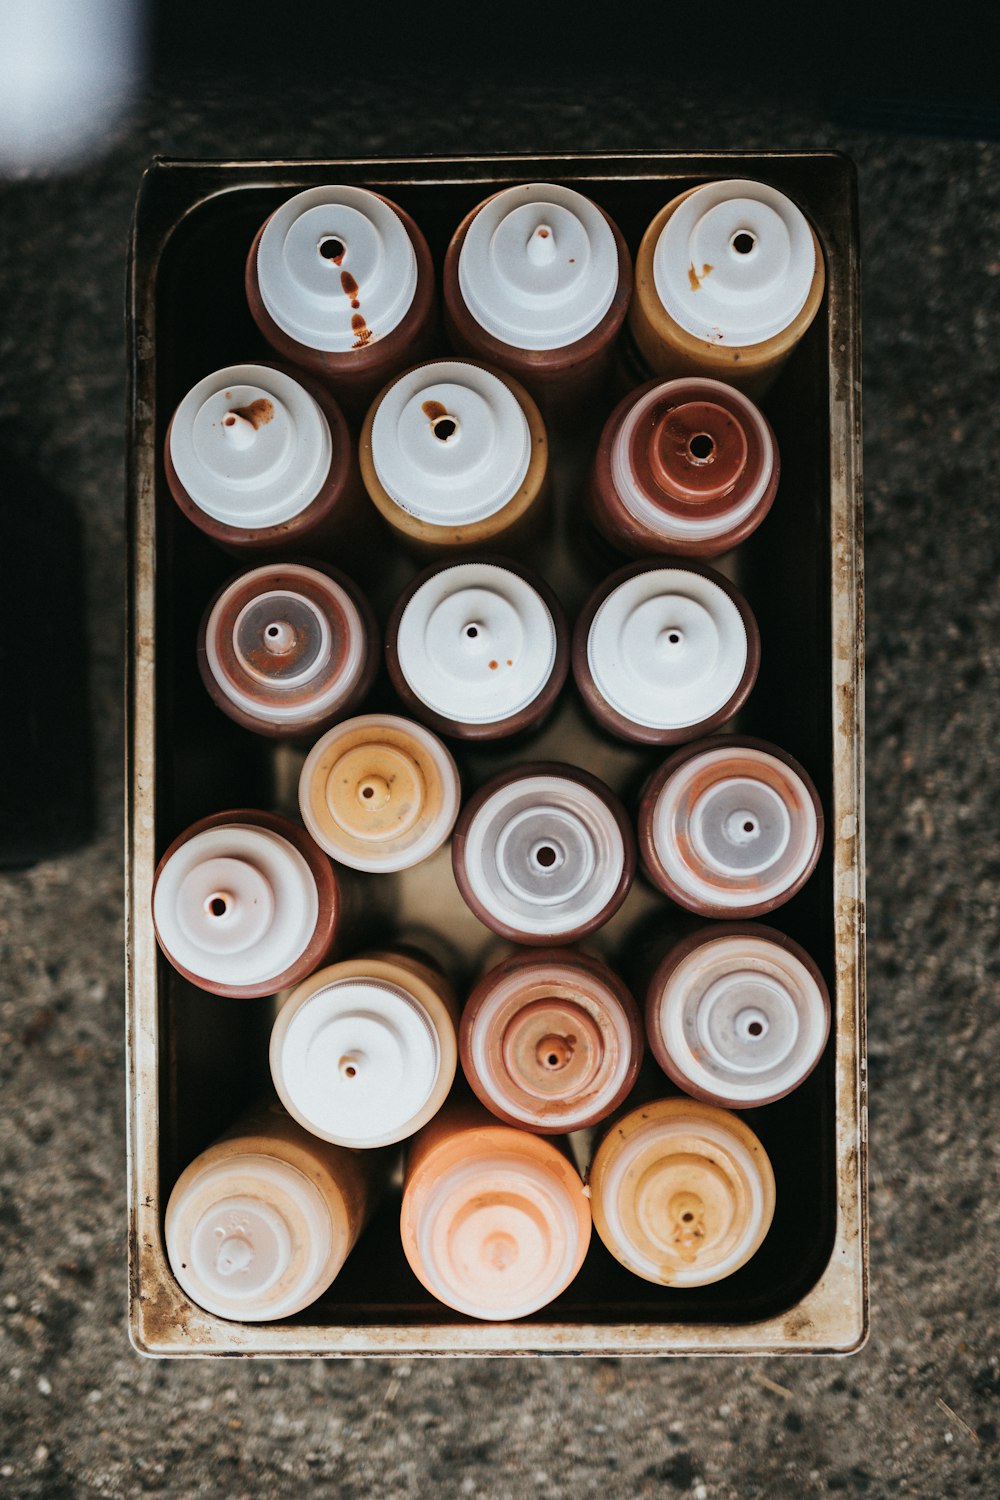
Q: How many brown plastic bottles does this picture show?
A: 12